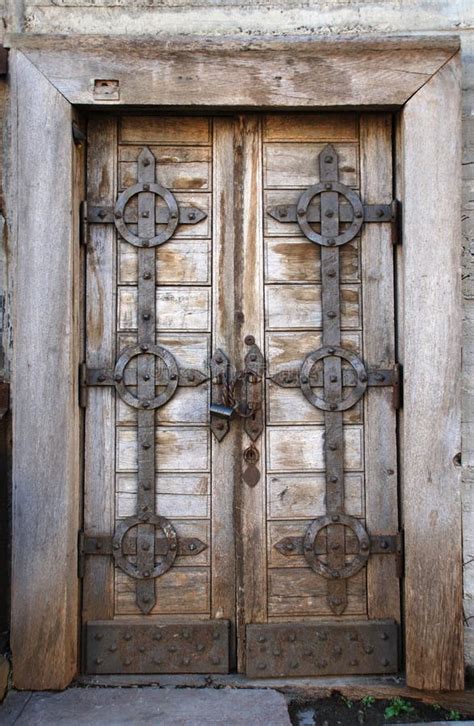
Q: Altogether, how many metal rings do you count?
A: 6